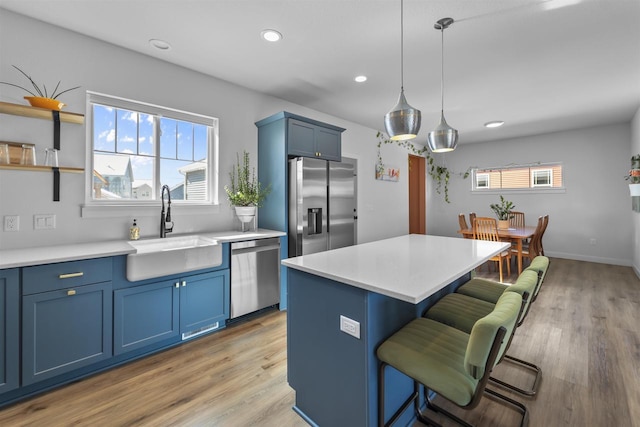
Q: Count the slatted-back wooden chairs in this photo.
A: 6